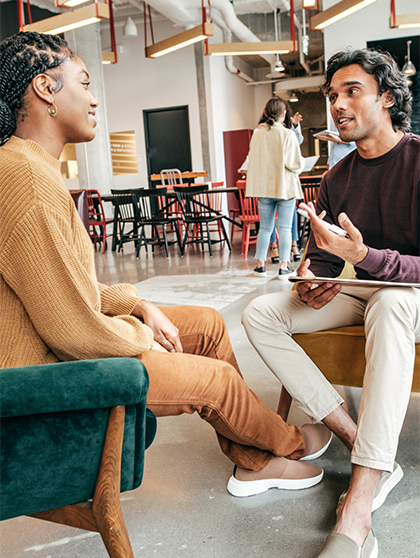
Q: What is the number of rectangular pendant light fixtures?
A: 8